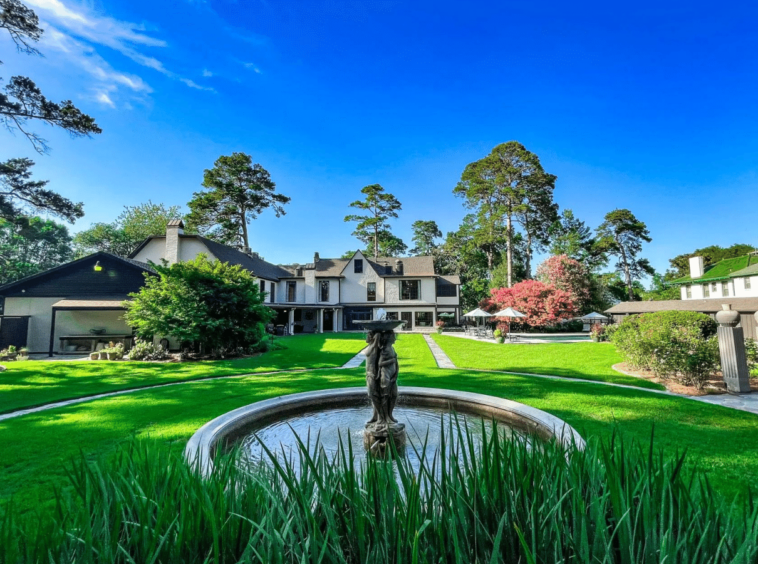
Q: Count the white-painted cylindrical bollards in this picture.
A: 0